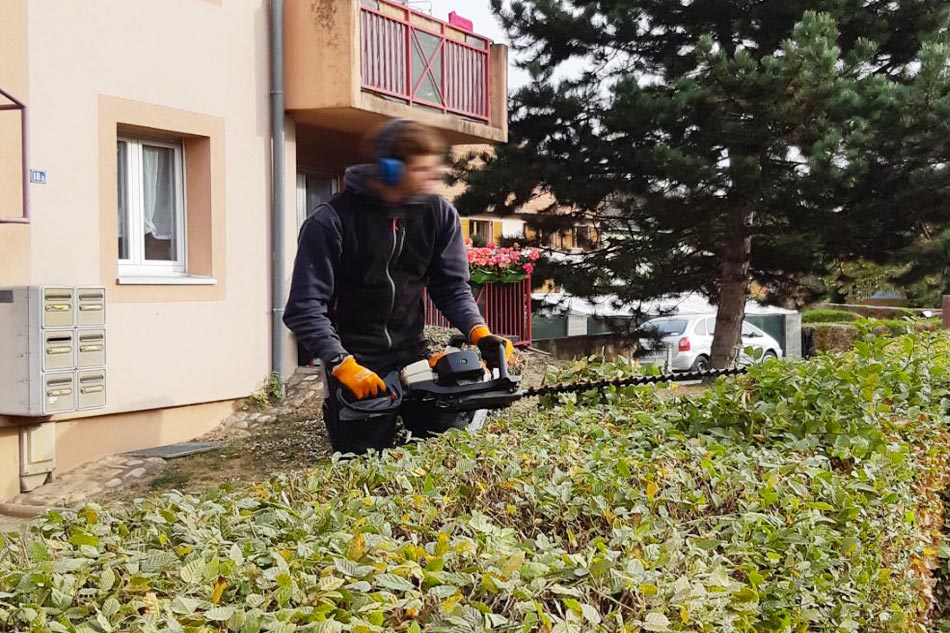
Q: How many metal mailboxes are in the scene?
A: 6